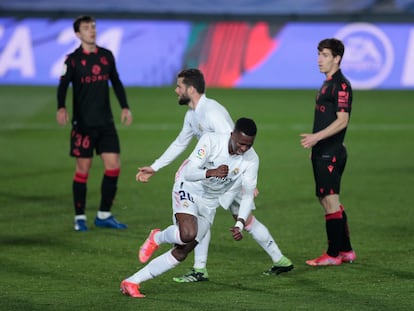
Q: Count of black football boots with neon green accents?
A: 2